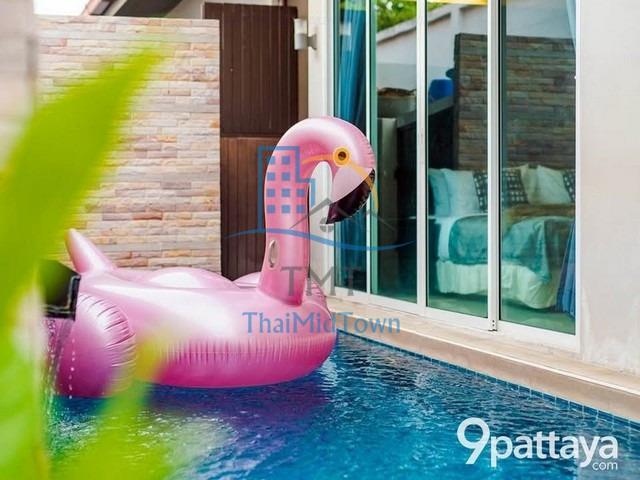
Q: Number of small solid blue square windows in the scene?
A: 10